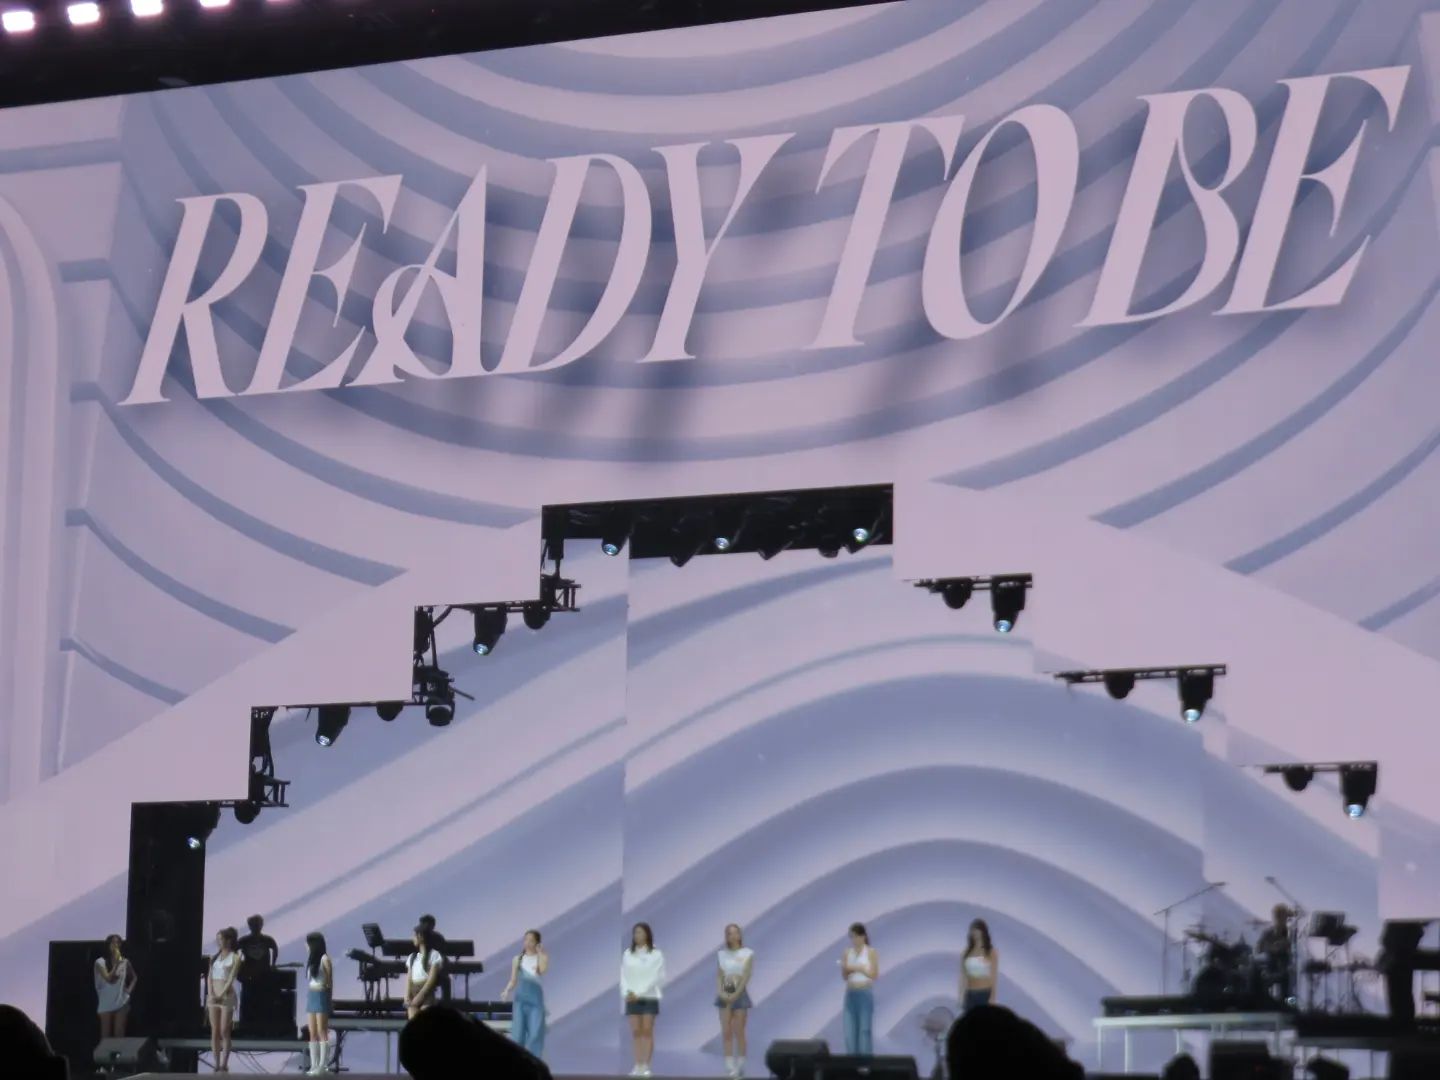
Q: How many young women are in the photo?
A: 9